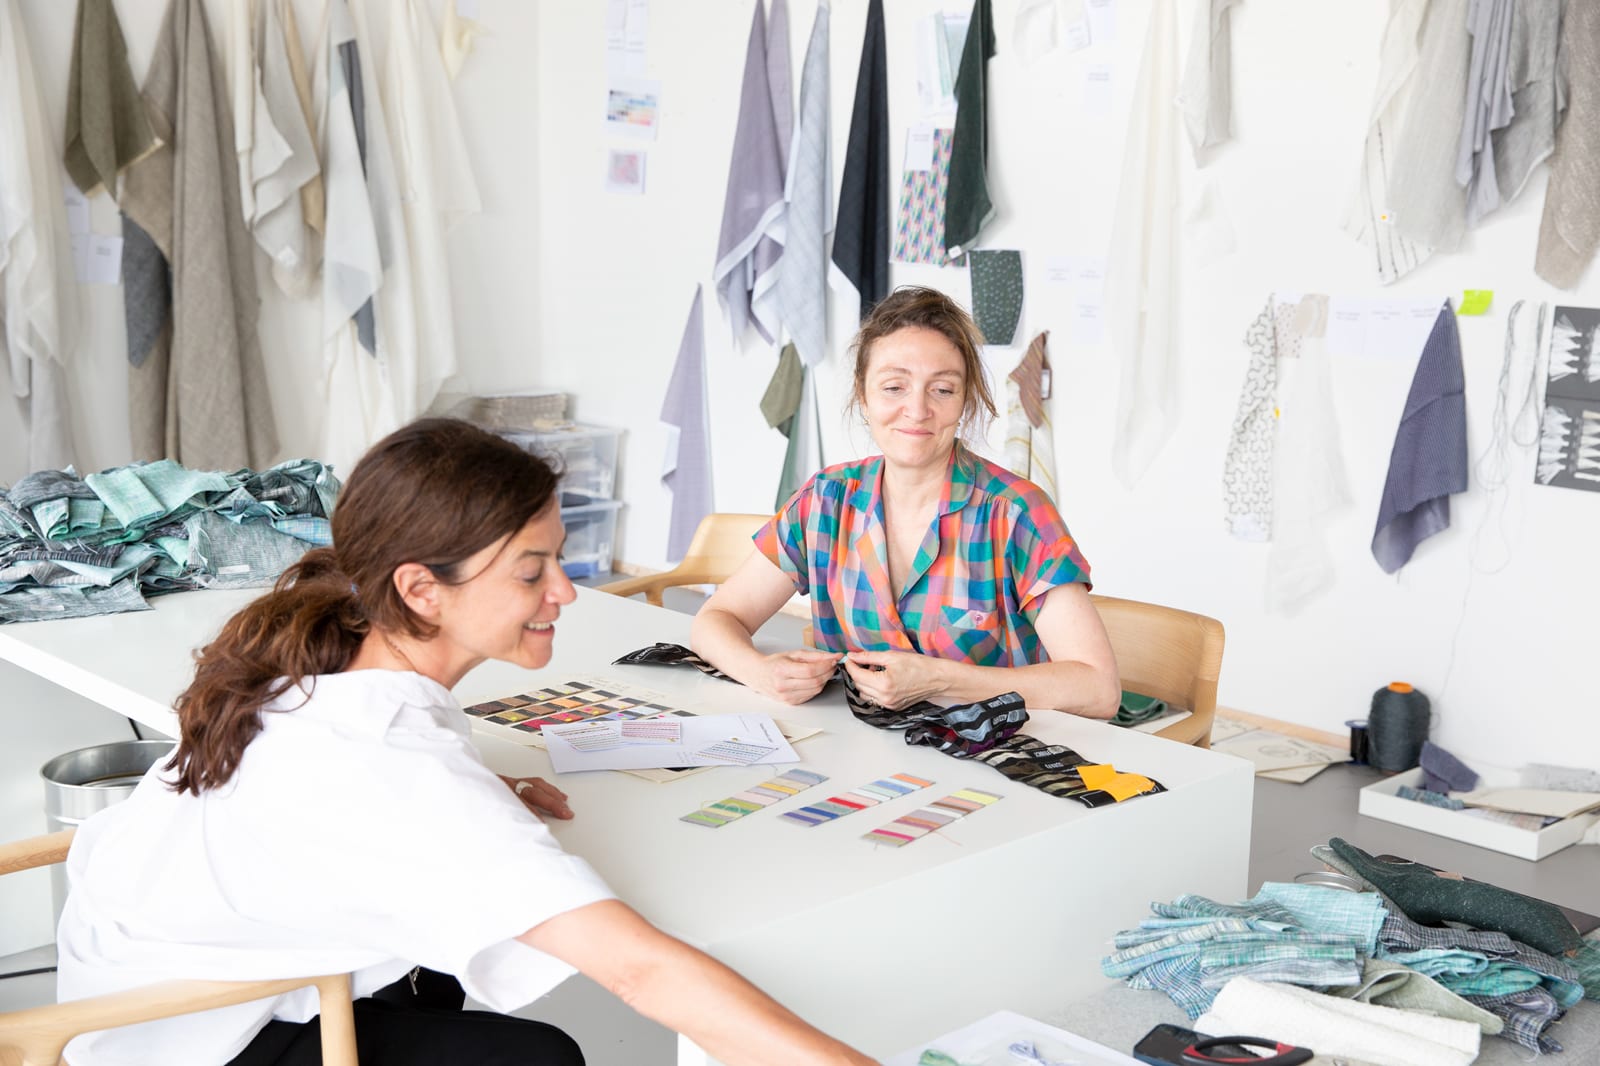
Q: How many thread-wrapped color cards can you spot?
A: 3